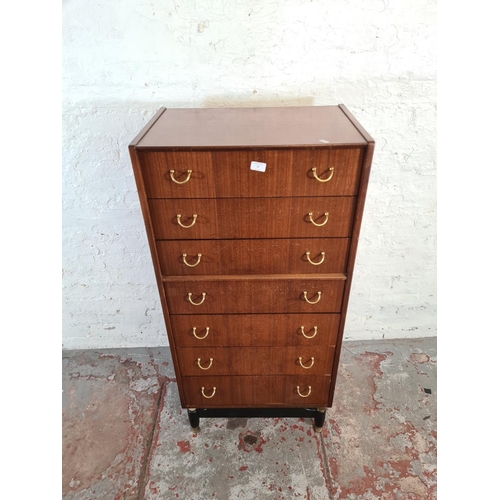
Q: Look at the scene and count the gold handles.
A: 14